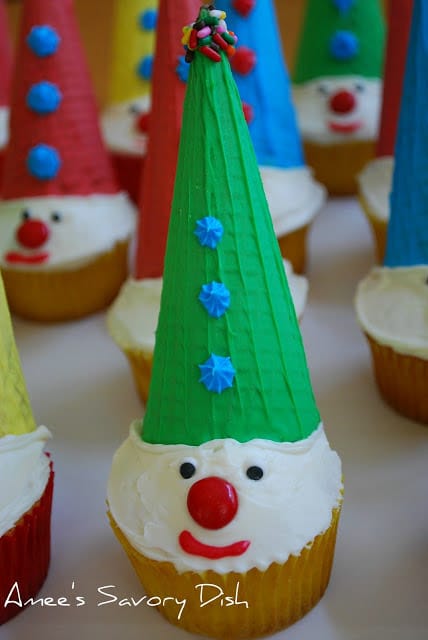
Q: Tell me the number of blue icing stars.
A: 11